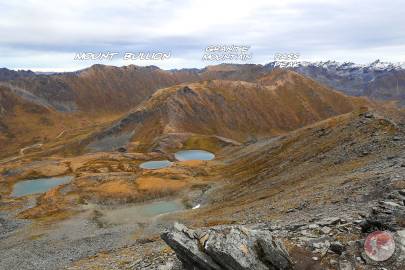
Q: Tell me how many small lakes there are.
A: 4